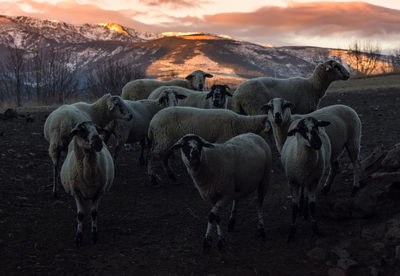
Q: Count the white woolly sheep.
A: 10